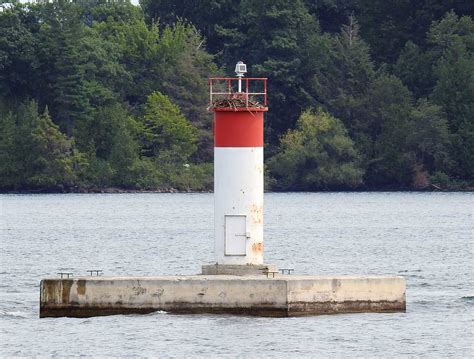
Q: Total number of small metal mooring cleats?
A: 4